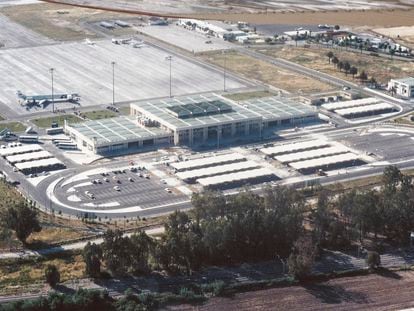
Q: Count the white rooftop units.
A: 11